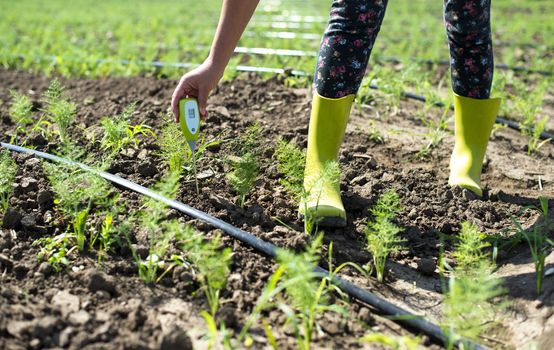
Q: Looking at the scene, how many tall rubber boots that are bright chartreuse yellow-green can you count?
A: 2